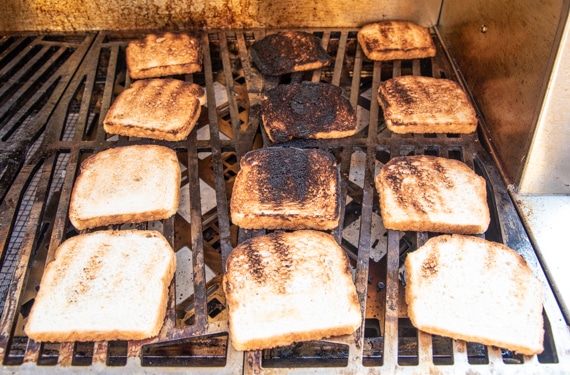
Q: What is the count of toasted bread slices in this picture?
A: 12